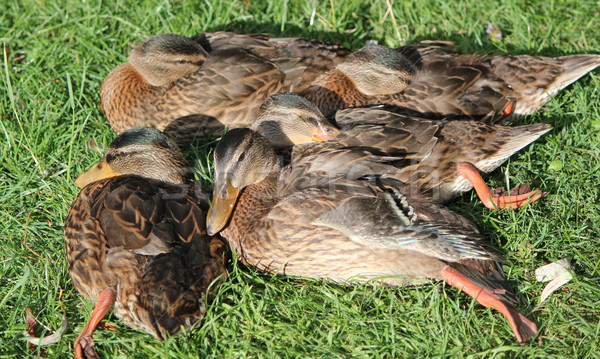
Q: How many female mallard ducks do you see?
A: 5